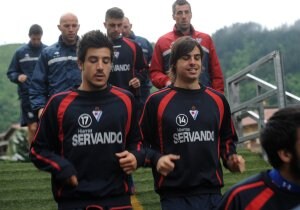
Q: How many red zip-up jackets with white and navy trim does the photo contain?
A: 1